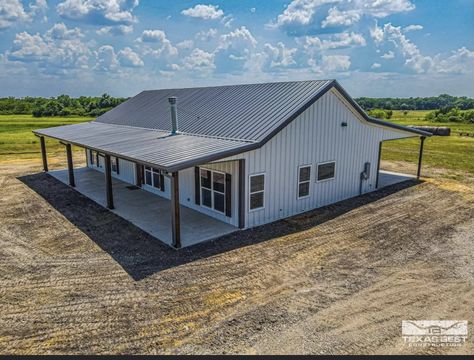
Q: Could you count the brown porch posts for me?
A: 5